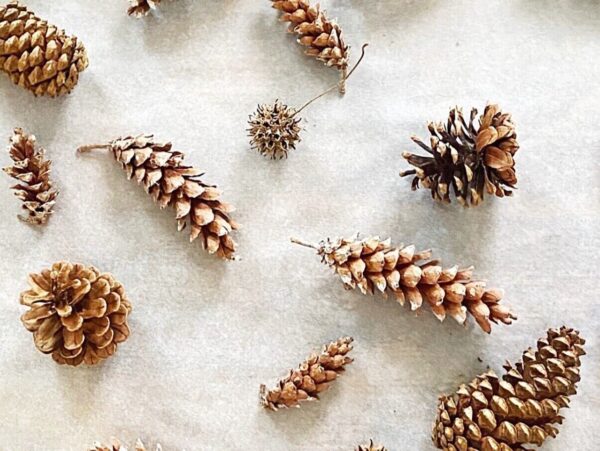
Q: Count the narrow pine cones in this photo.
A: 5